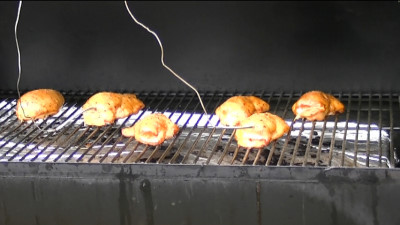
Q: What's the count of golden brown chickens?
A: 6